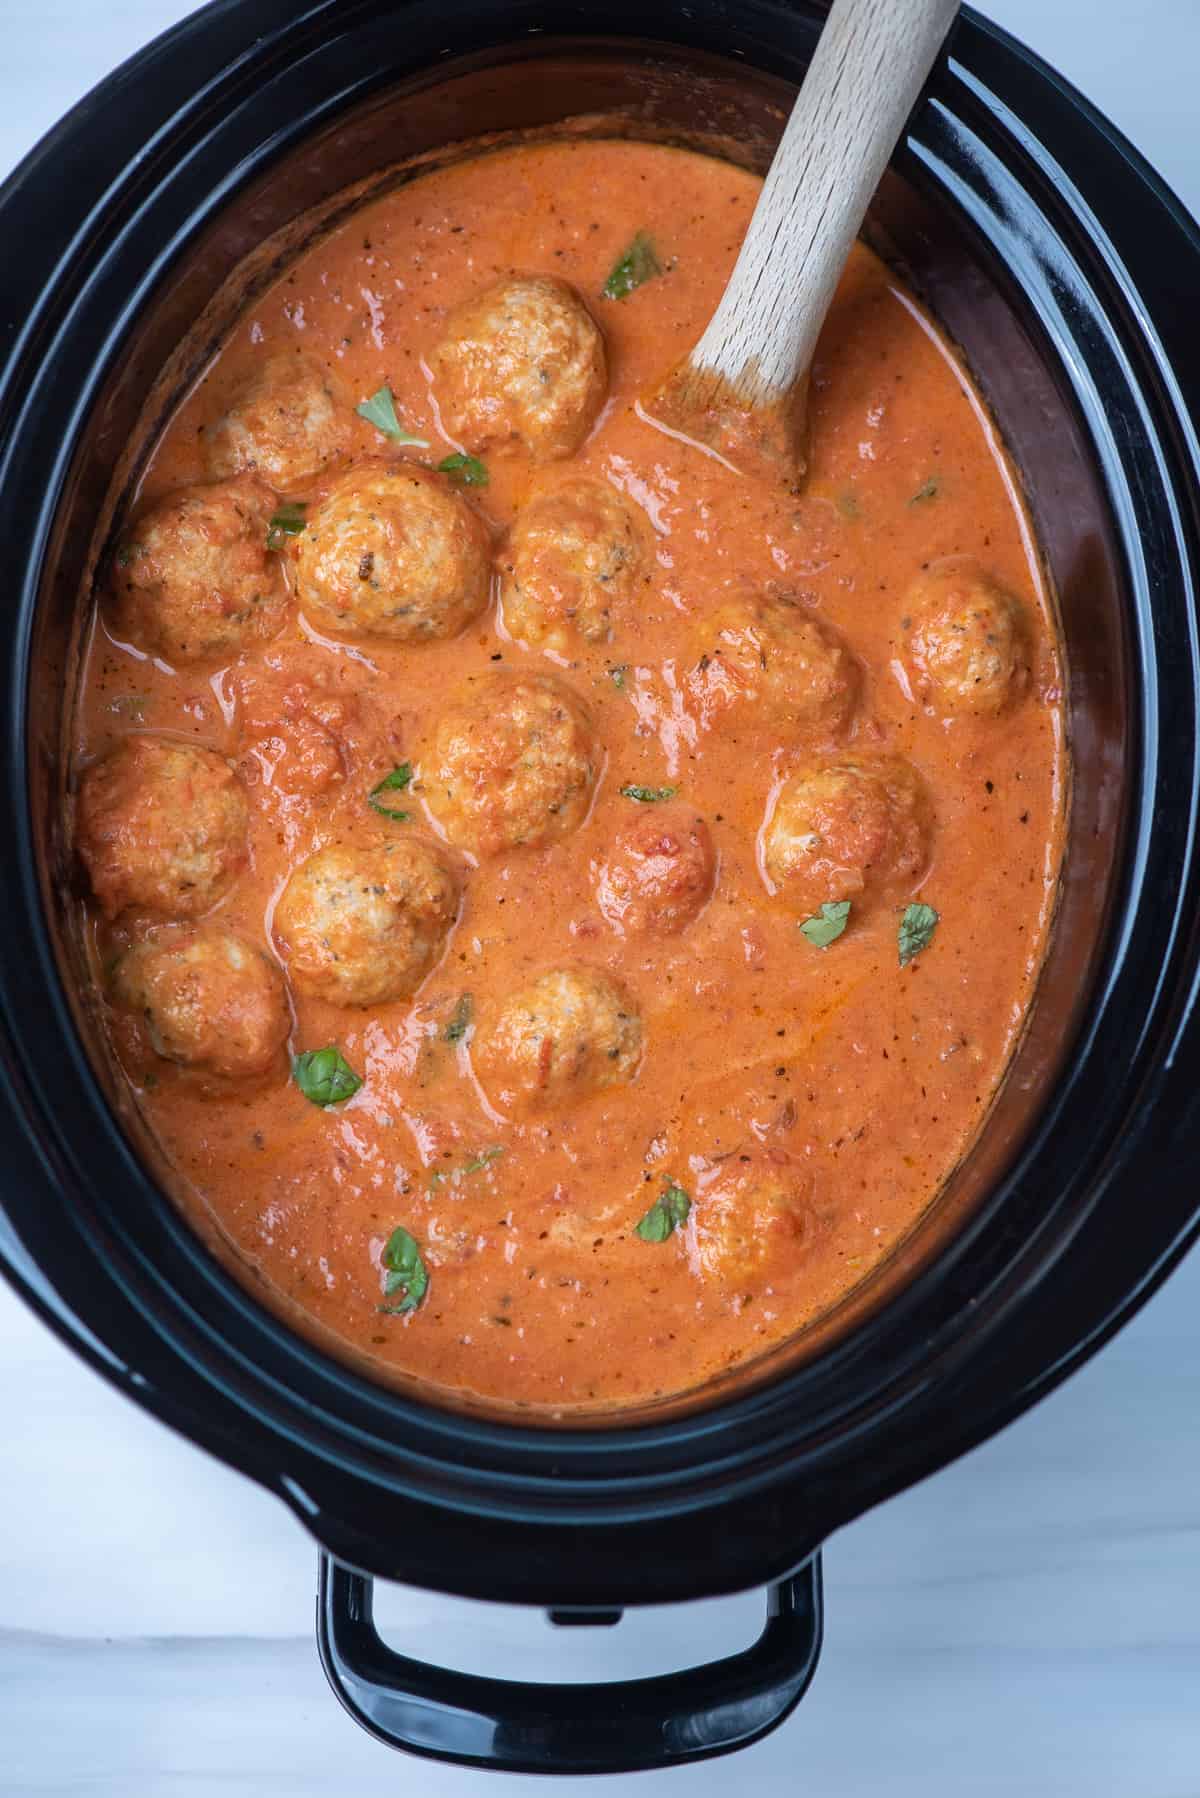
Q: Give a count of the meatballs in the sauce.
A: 15